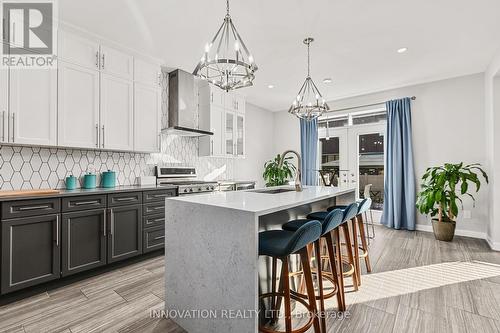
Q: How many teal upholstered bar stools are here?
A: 4